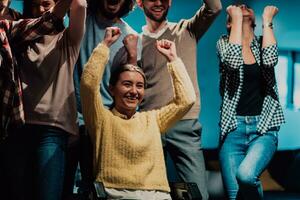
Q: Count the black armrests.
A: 2